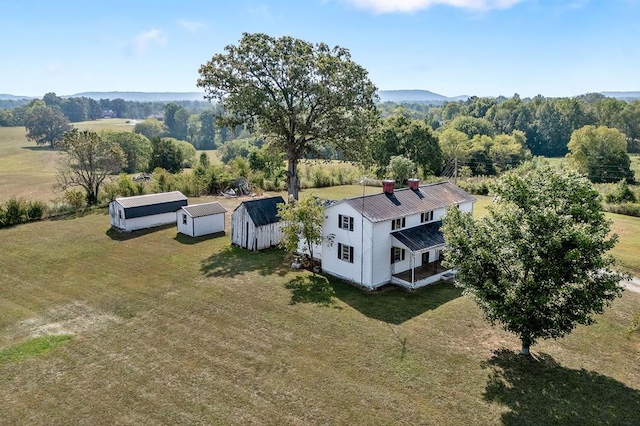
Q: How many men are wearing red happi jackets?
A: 0